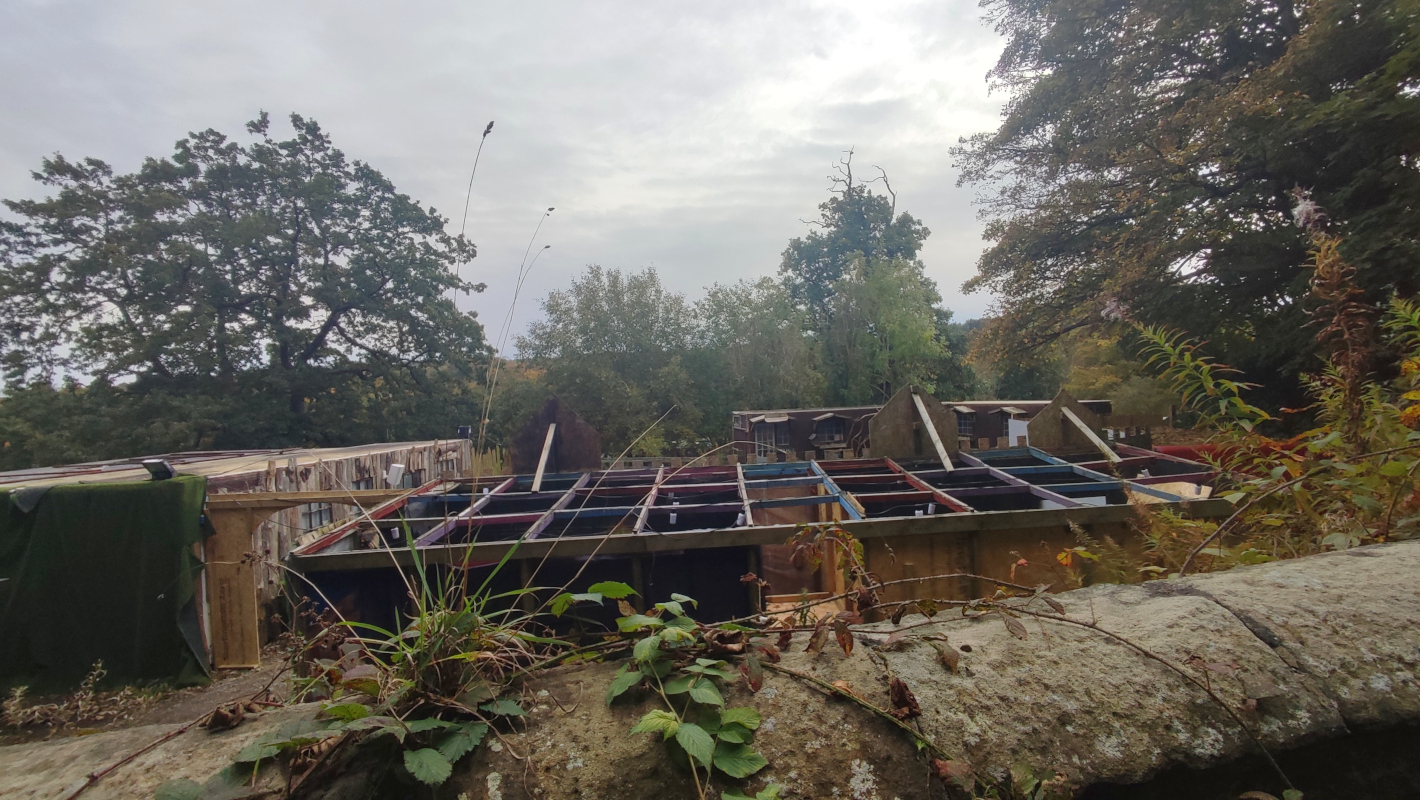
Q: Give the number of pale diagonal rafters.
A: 3